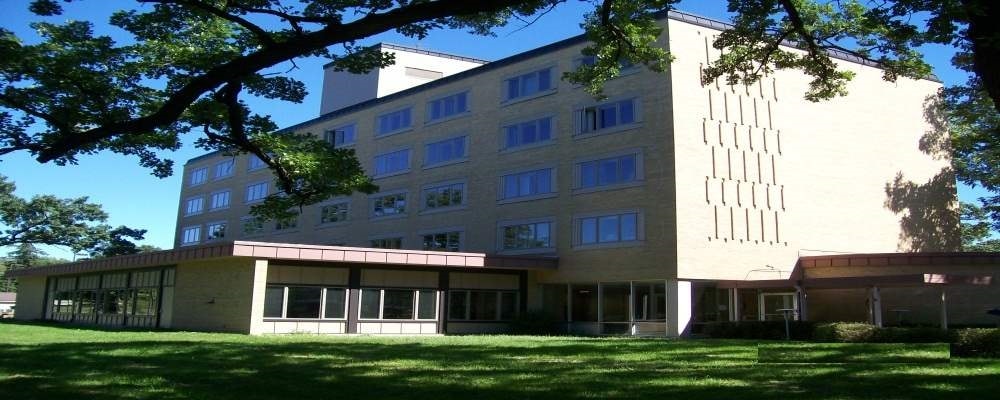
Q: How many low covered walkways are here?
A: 1